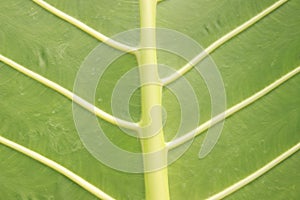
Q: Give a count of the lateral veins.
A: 6